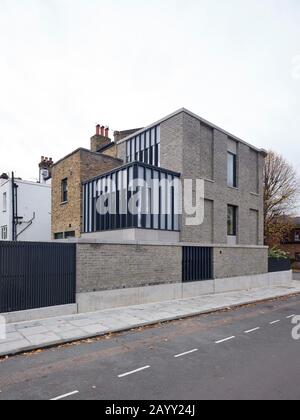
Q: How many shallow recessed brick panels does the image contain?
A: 4